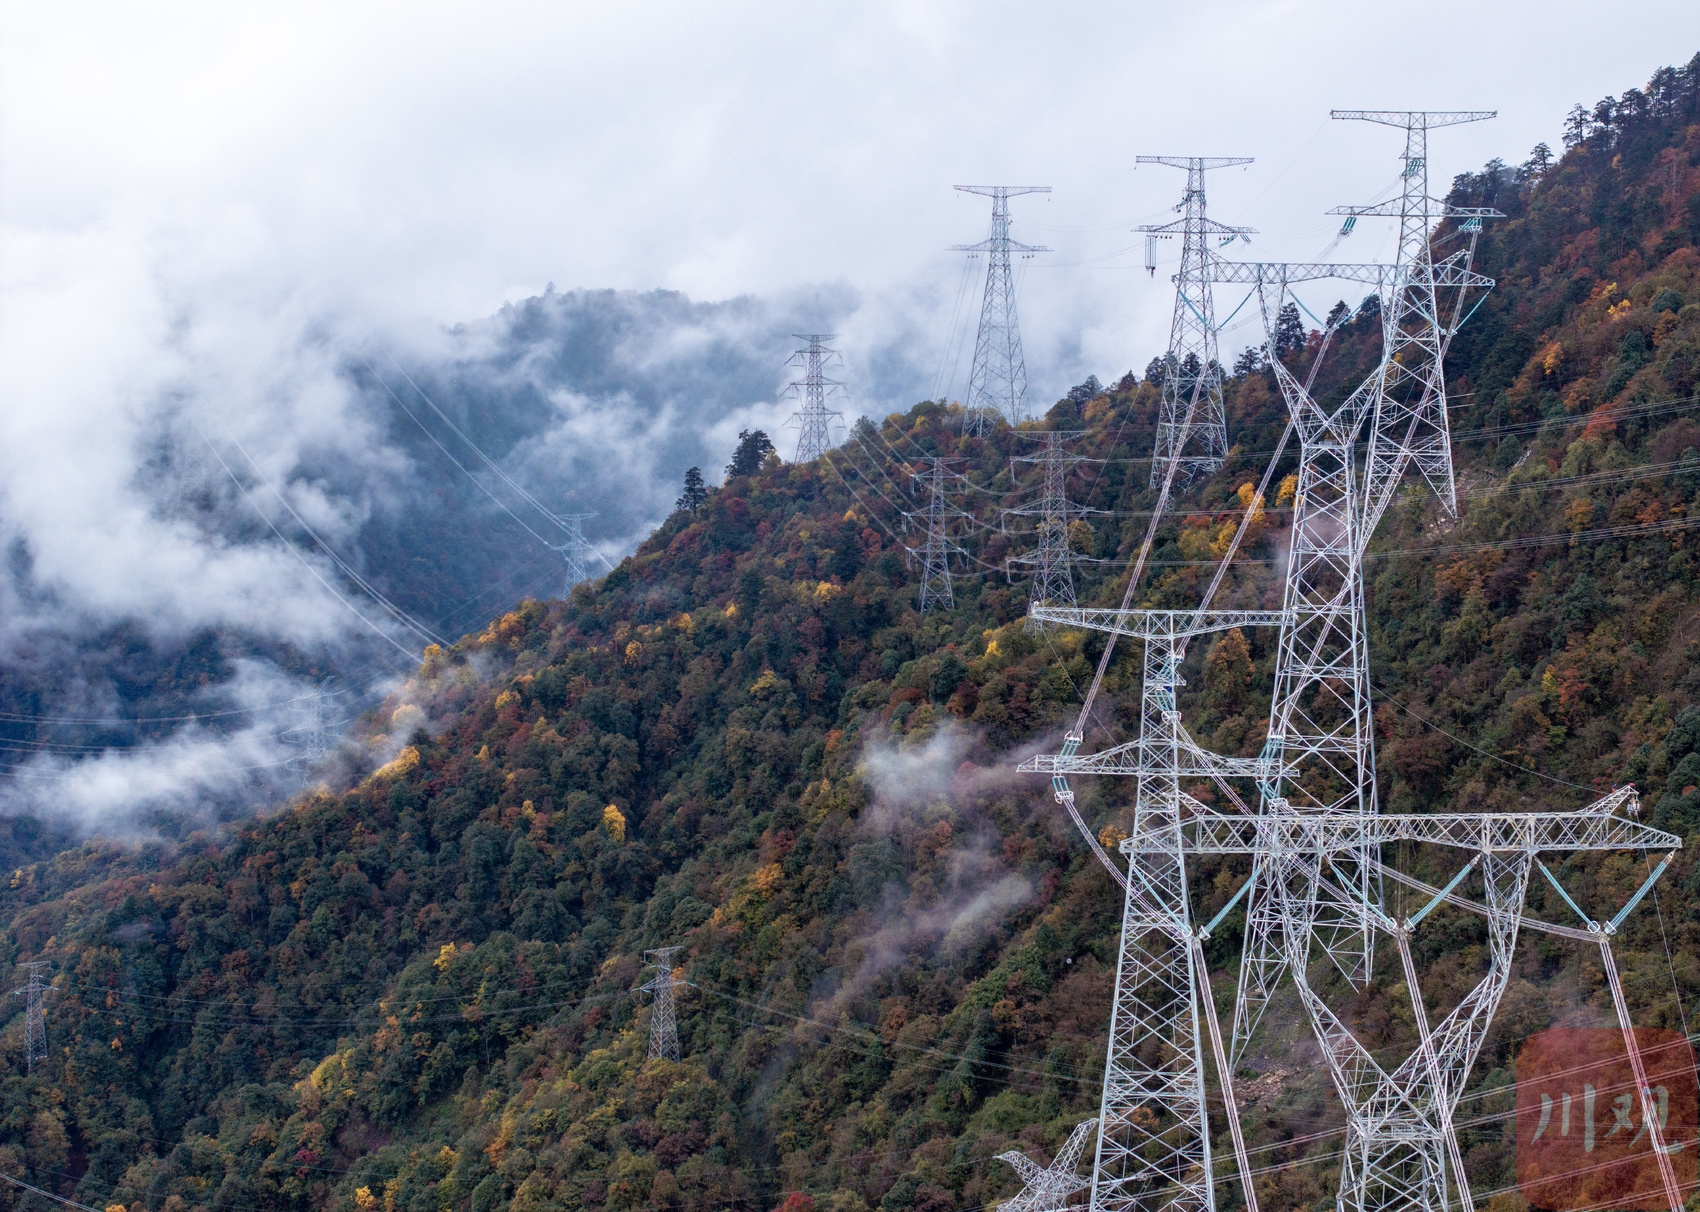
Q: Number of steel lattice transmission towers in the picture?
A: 14